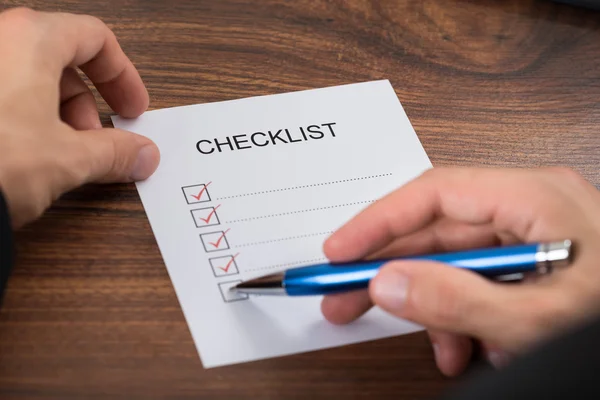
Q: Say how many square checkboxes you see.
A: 5